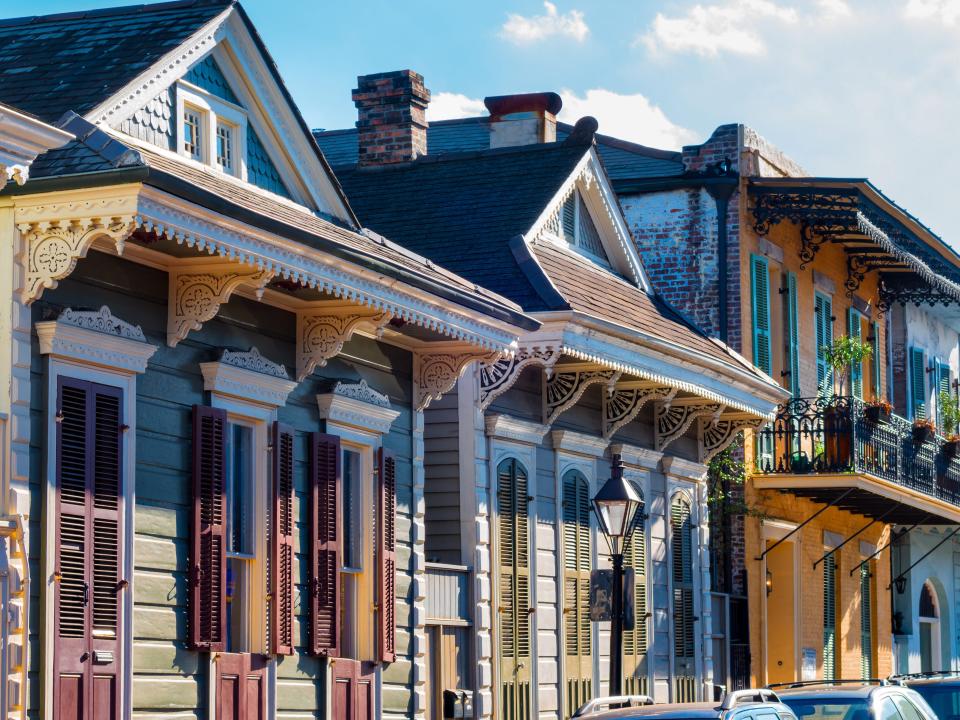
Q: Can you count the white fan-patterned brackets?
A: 5